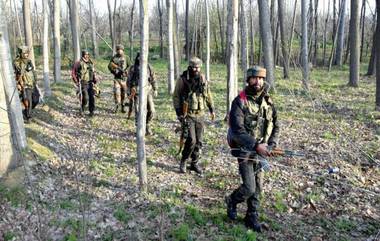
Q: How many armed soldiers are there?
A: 6